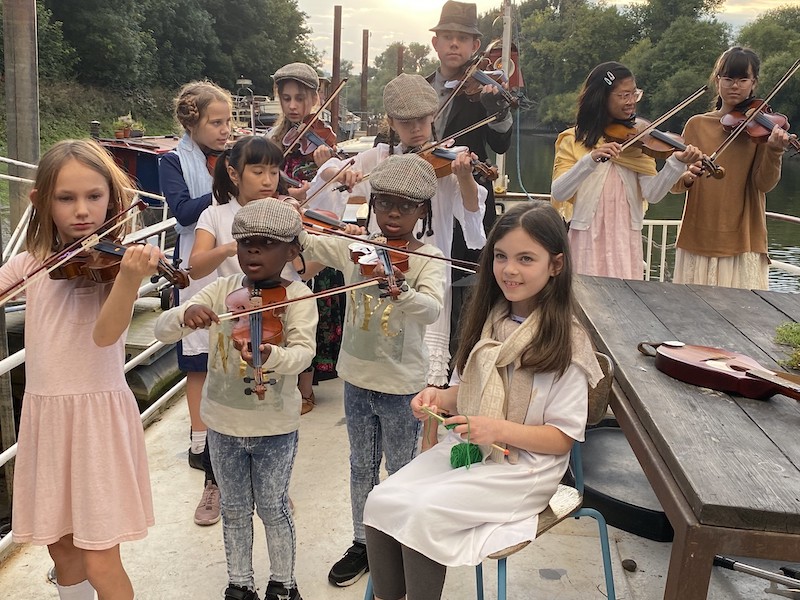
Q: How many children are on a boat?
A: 11